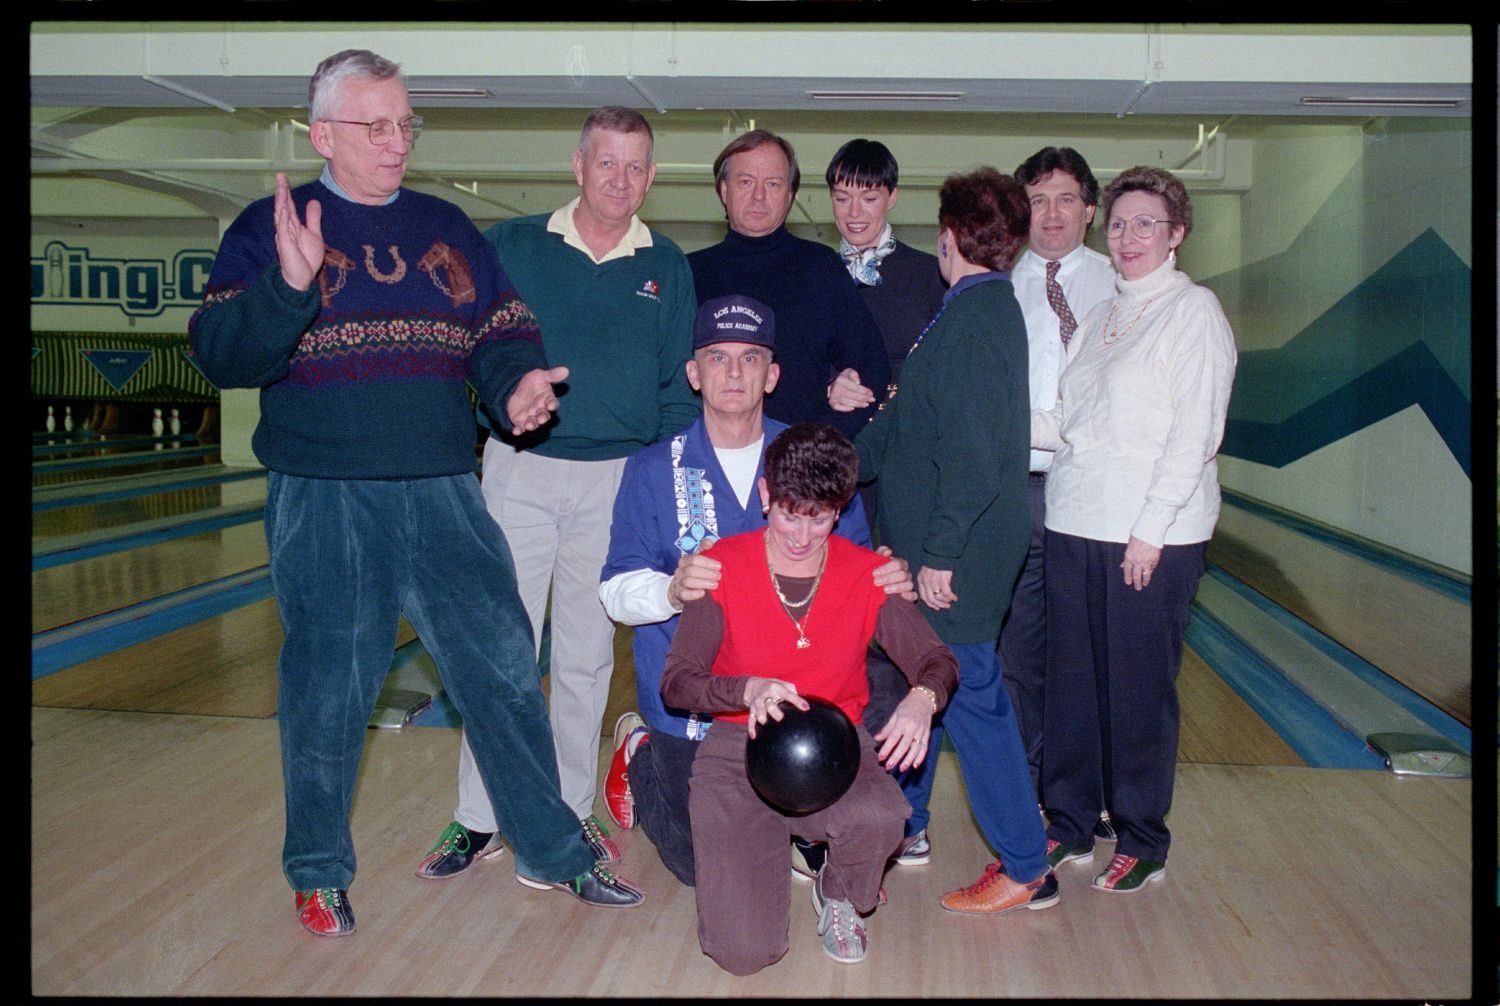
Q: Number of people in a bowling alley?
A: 9